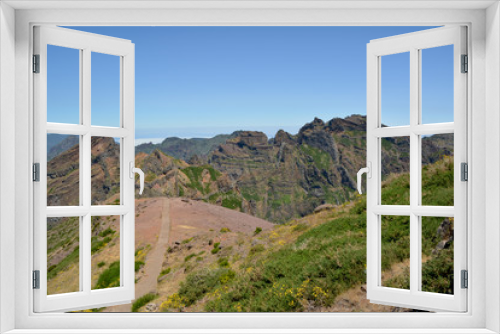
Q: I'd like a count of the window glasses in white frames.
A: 12